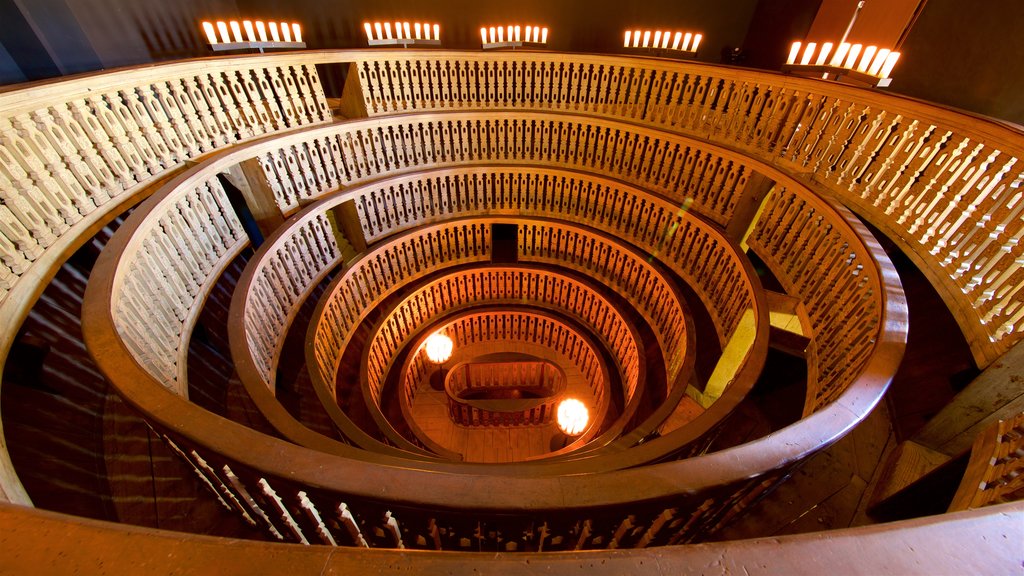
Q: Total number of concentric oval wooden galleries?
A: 6